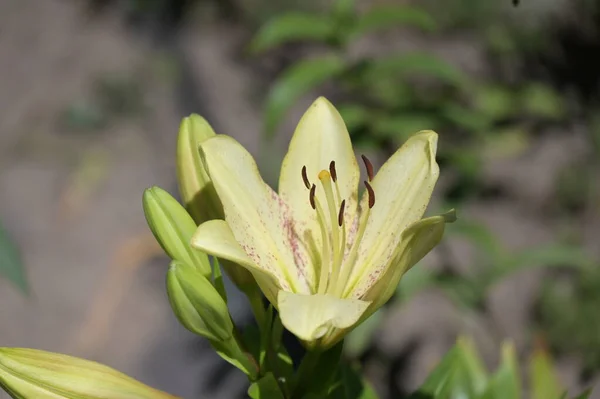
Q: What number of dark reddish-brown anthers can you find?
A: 6